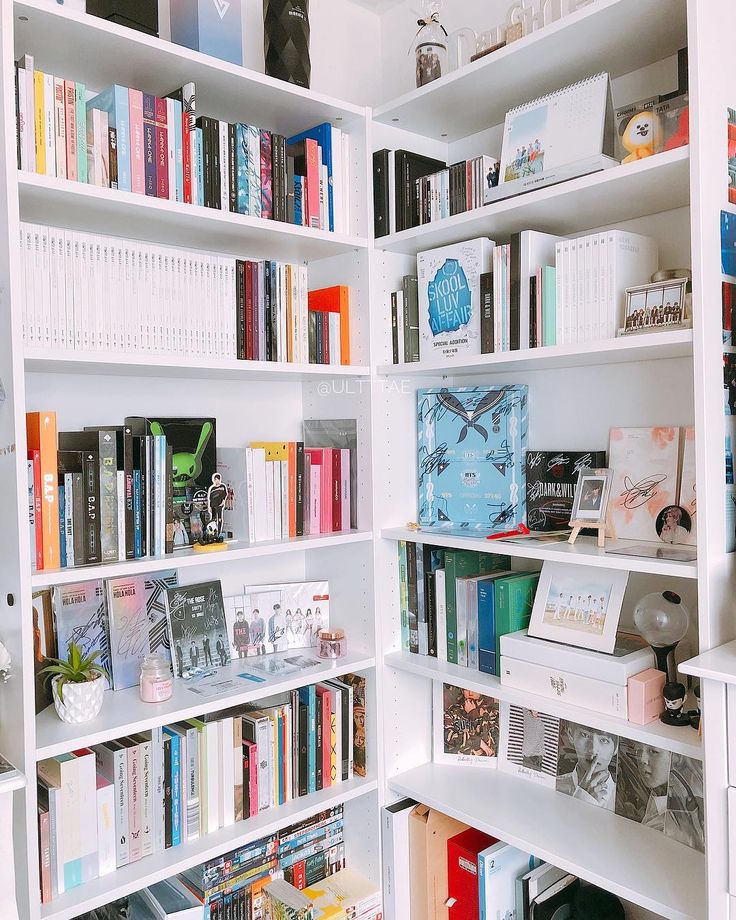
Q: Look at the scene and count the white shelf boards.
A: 12